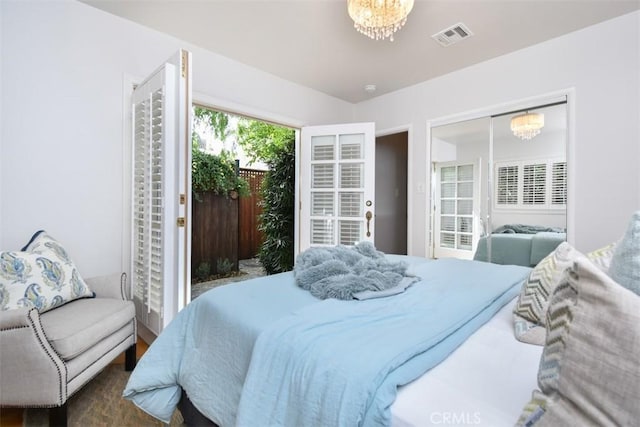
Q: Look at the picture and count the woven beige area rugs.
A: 1